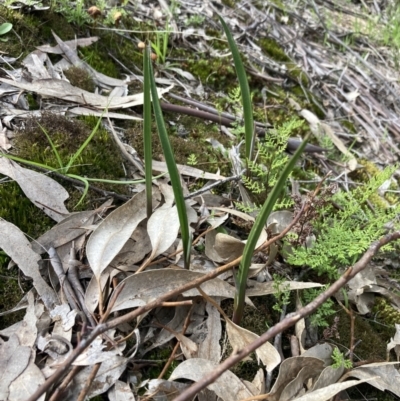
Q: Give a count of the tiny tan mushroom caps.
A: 4